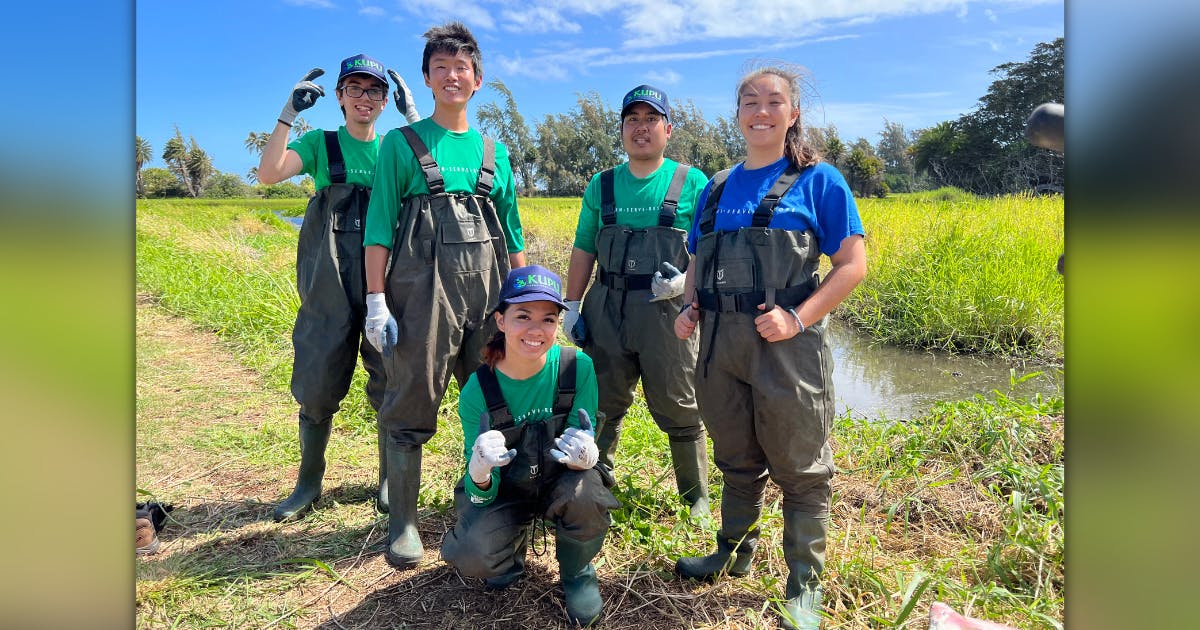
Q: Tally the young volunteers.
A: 5